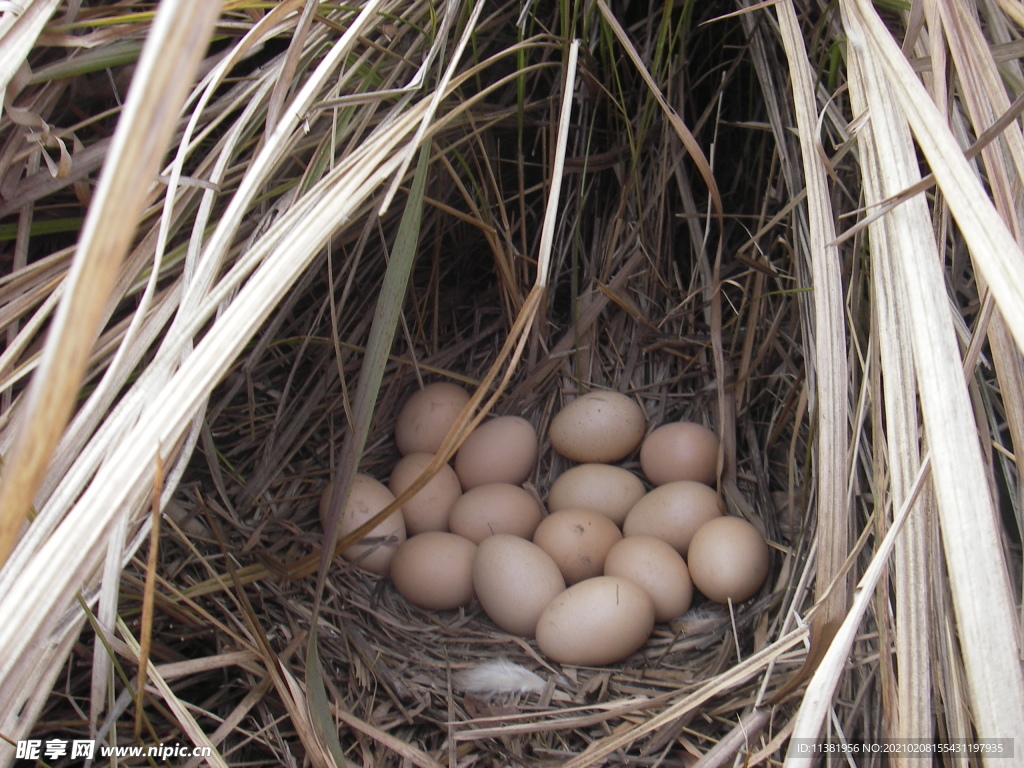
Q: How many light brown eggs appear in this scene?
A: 15